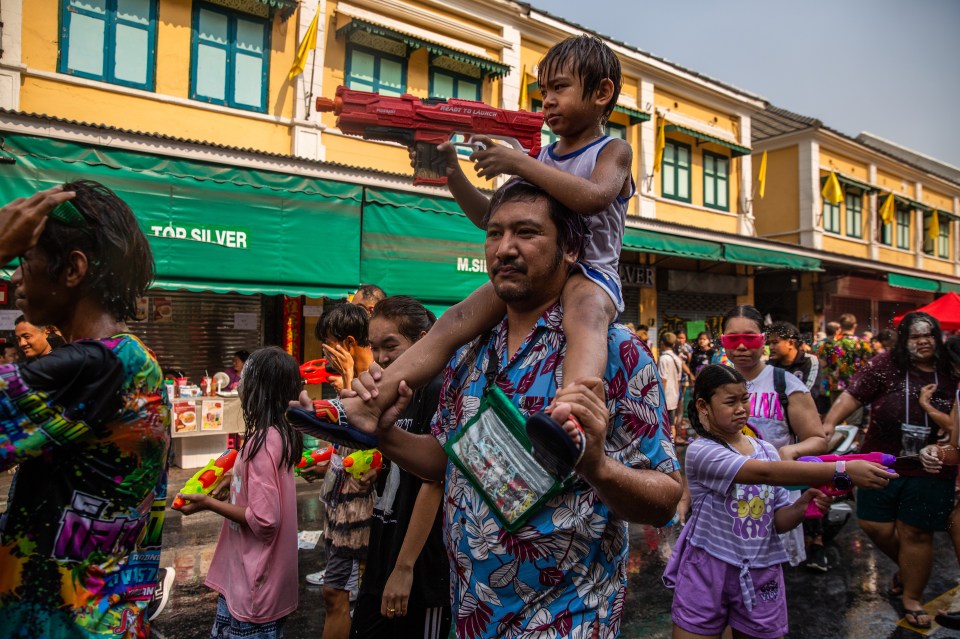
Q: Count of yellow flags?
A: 7